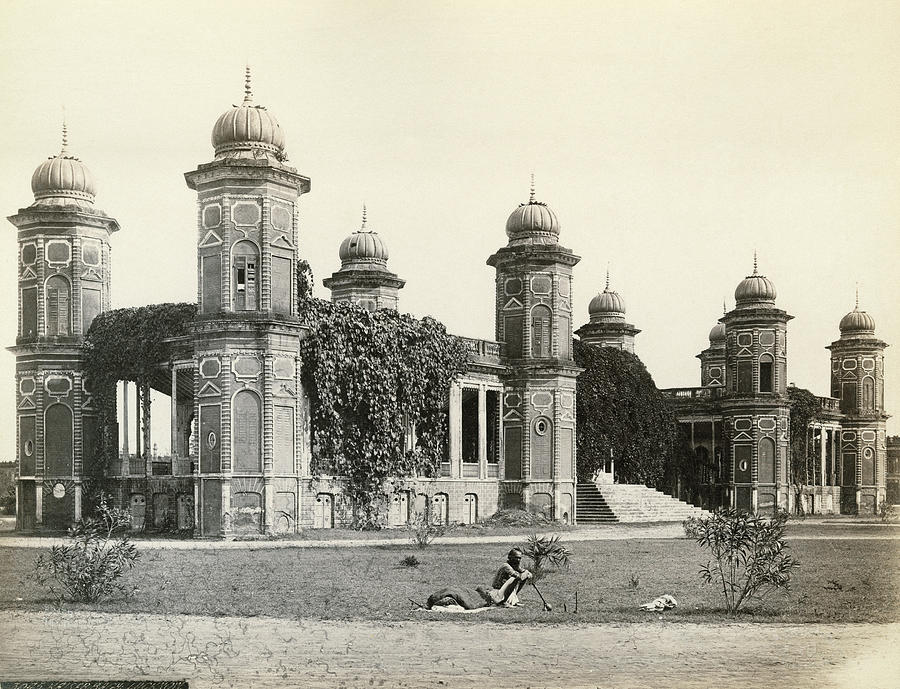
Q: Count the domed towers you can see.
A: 8